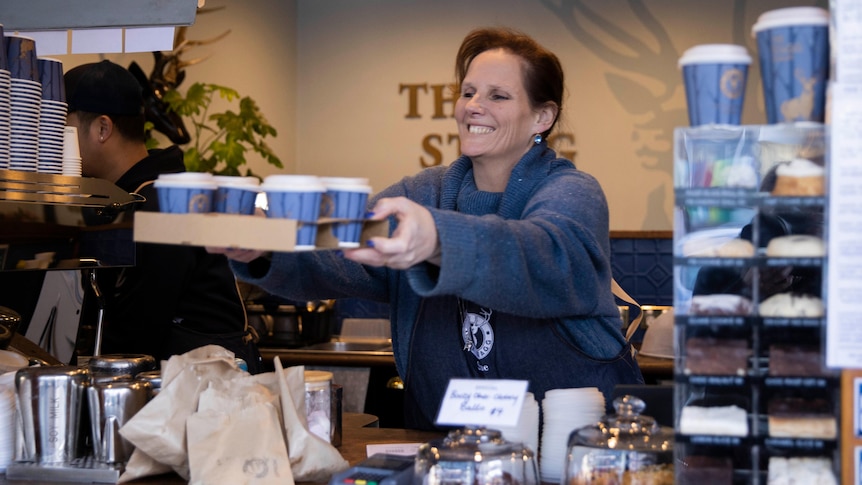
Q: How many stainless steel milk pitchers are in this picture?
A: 4